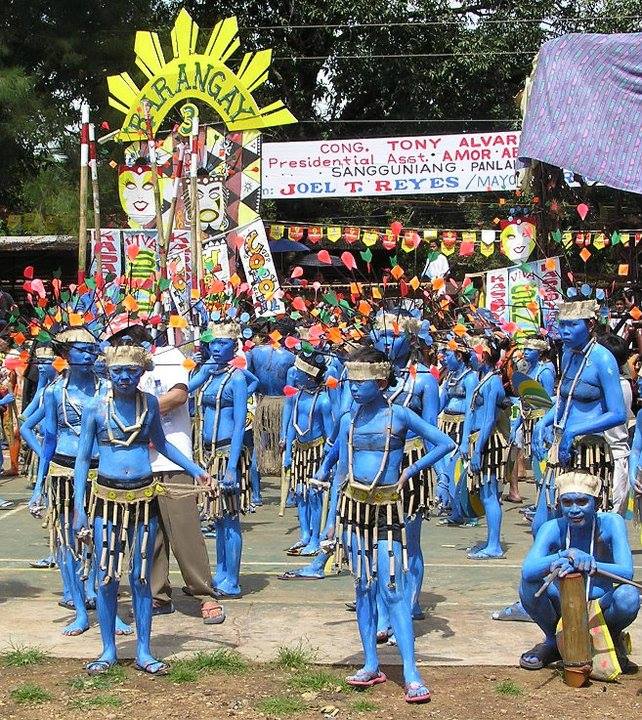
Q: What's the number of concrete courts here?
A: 1